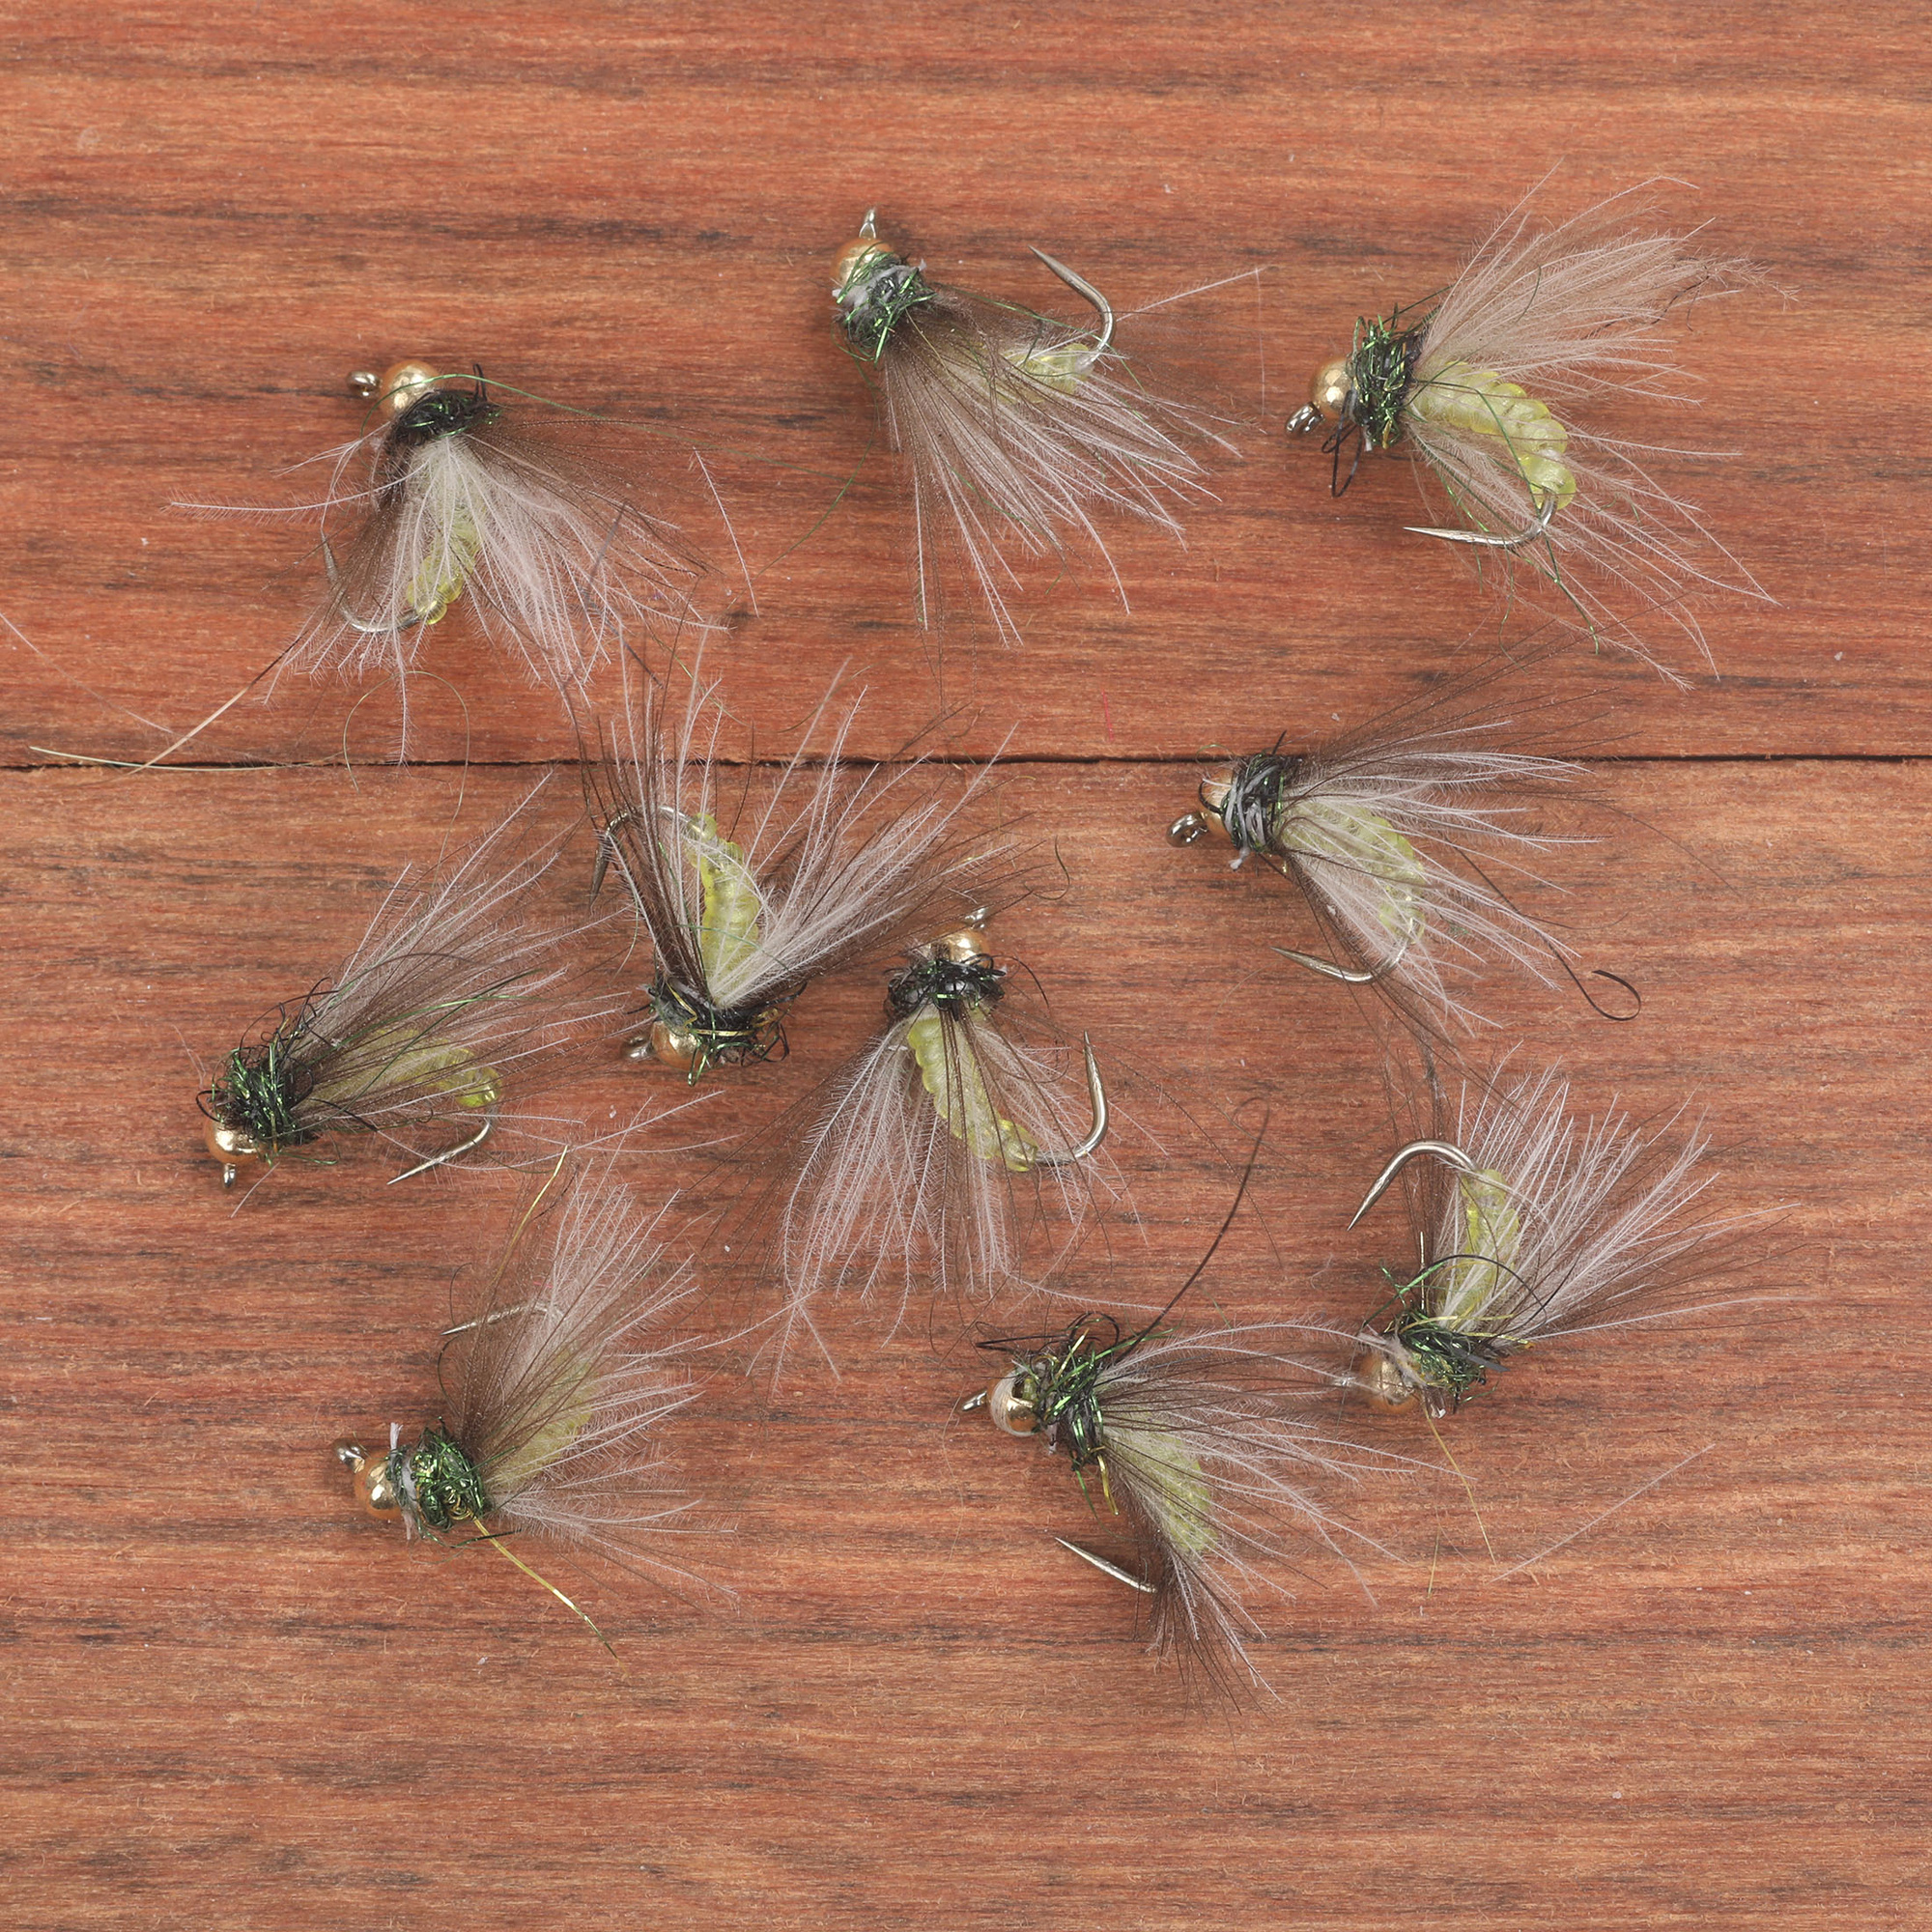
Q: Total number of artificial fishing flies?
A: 10